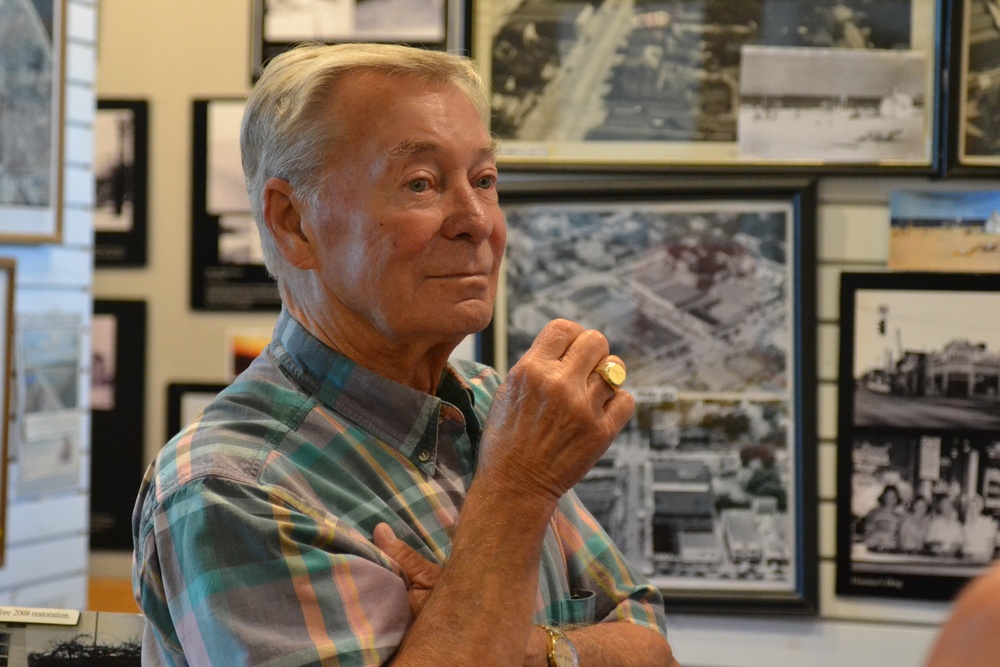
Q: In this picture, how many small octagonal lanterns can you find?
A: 0